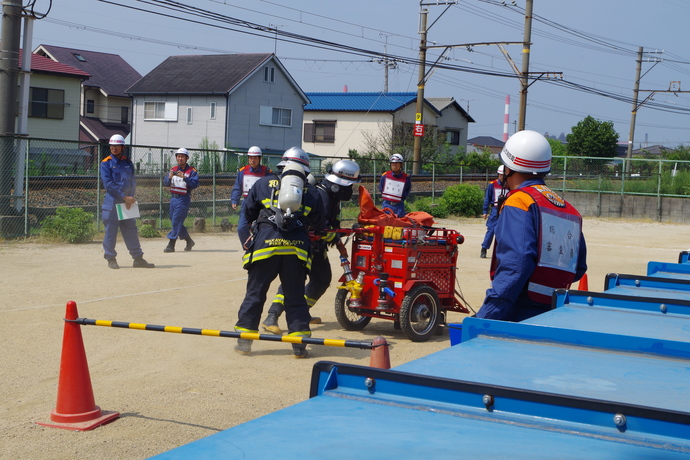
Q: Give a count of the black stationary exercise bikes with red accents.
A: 0